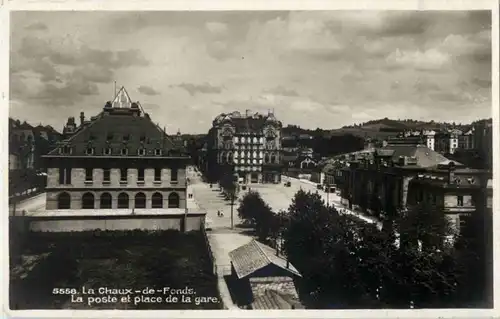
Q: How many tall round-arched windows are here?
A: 7